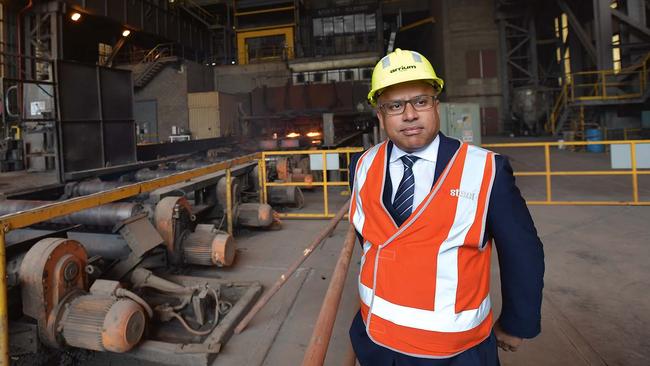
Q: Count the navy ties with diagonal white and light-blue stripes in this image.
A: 1